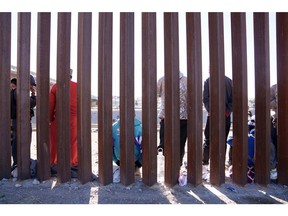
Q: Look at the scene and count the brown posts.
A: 14